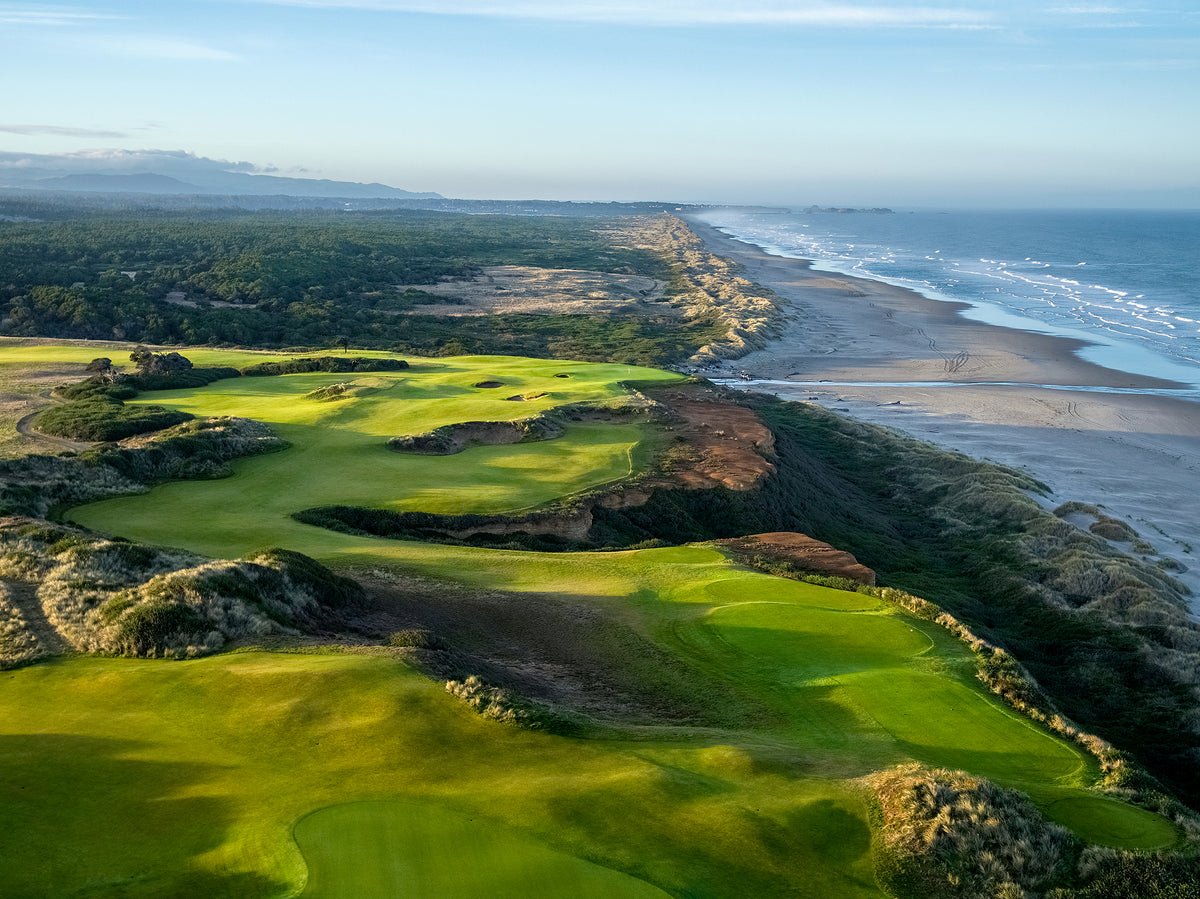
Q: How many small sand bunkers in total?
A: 3